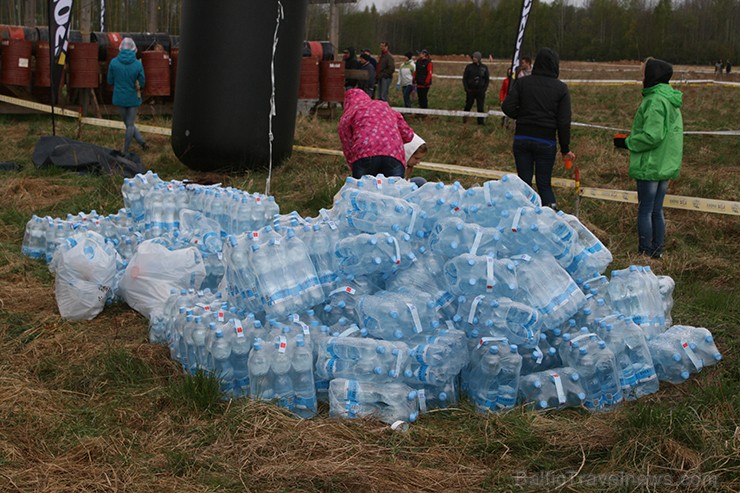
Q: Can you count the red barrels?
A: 8